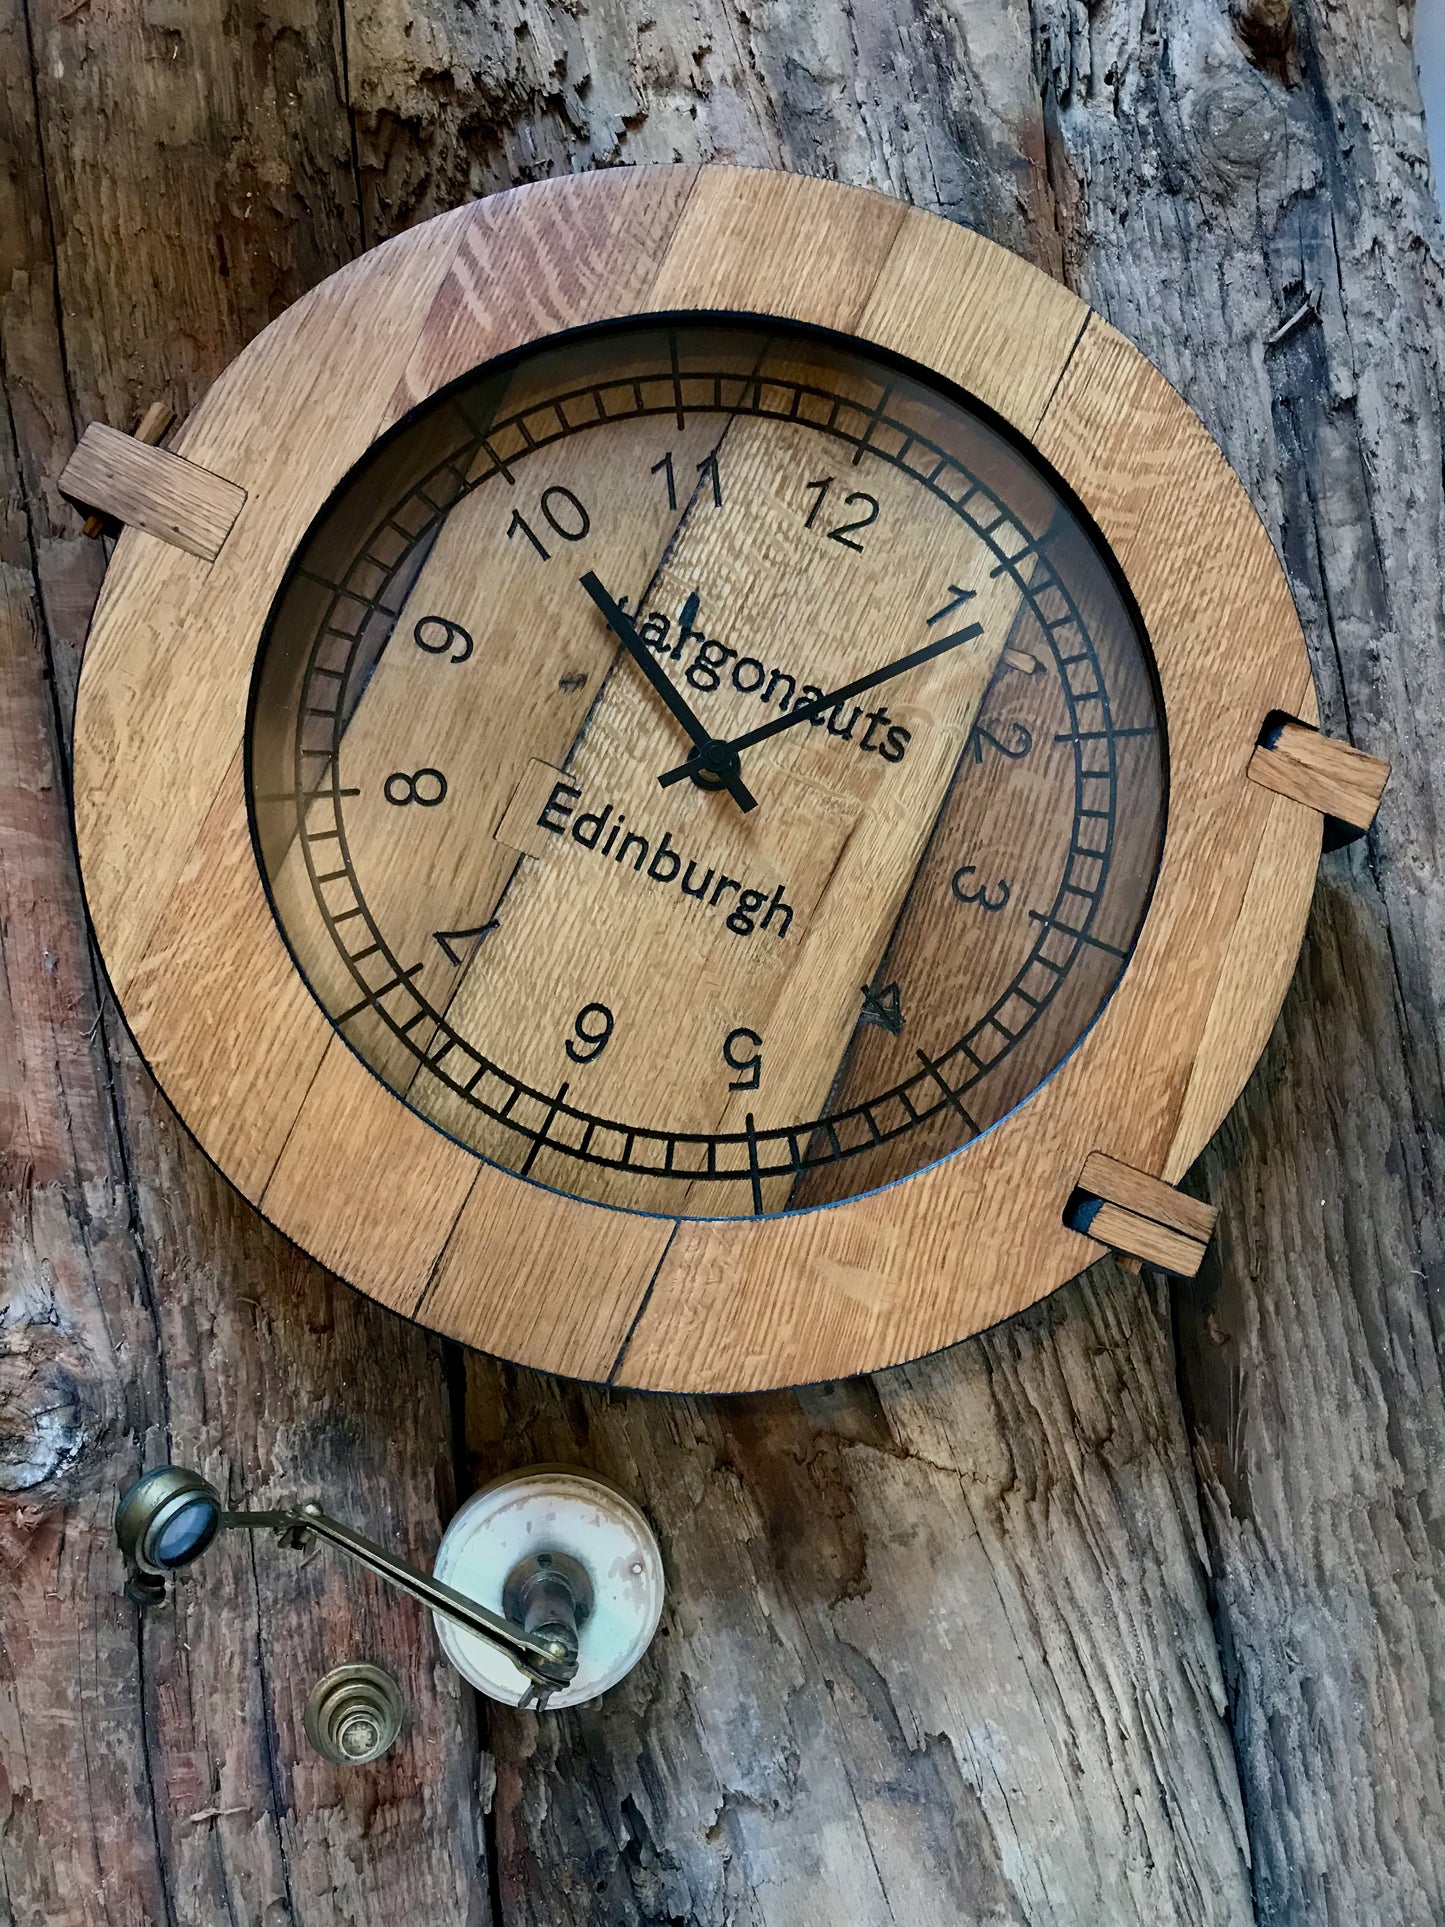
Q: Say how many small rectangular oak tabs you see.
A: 3